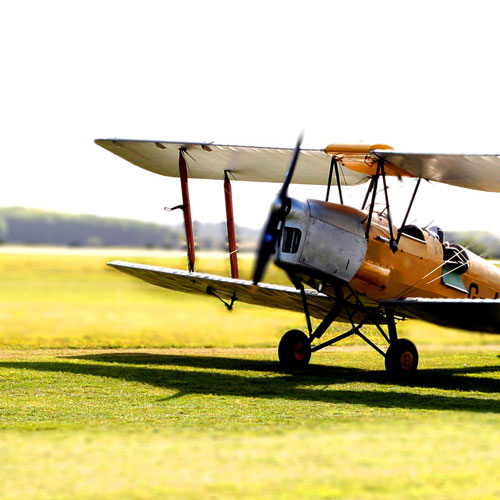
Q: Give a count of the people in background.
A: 0